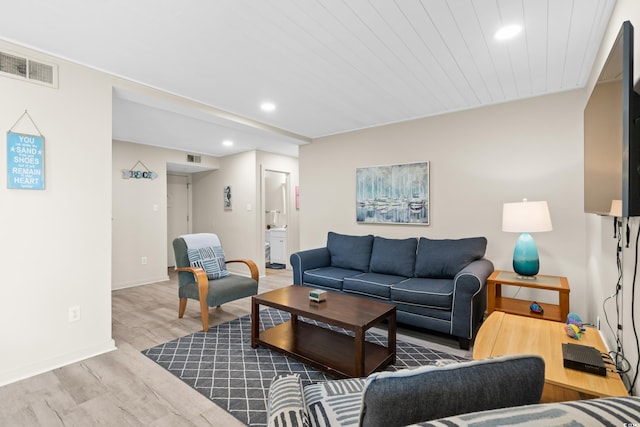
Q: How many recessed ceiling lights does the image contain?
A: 3